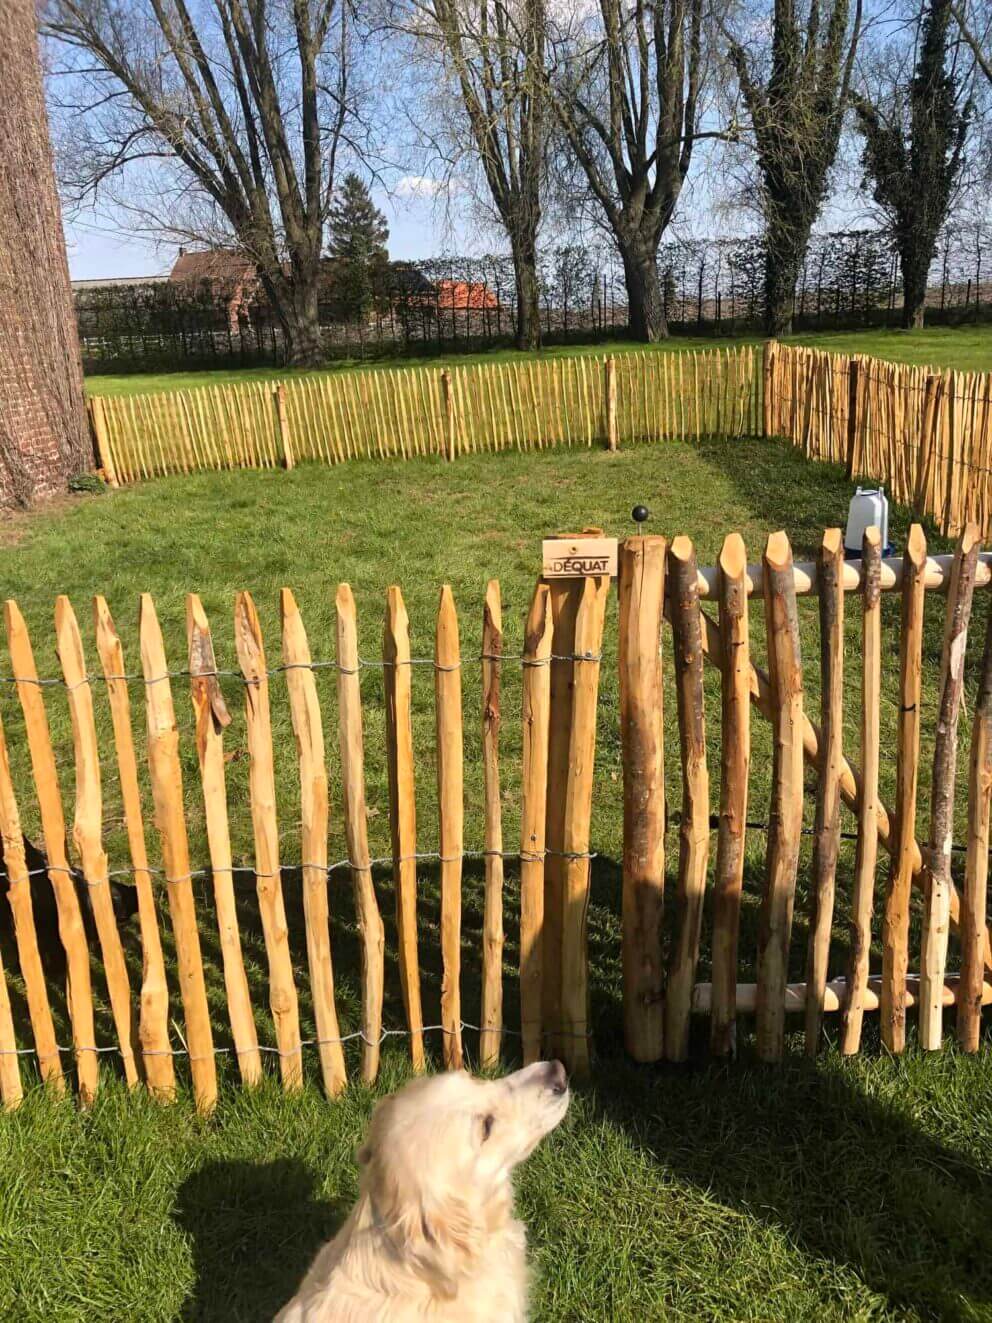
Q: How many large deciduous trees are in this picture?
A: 5